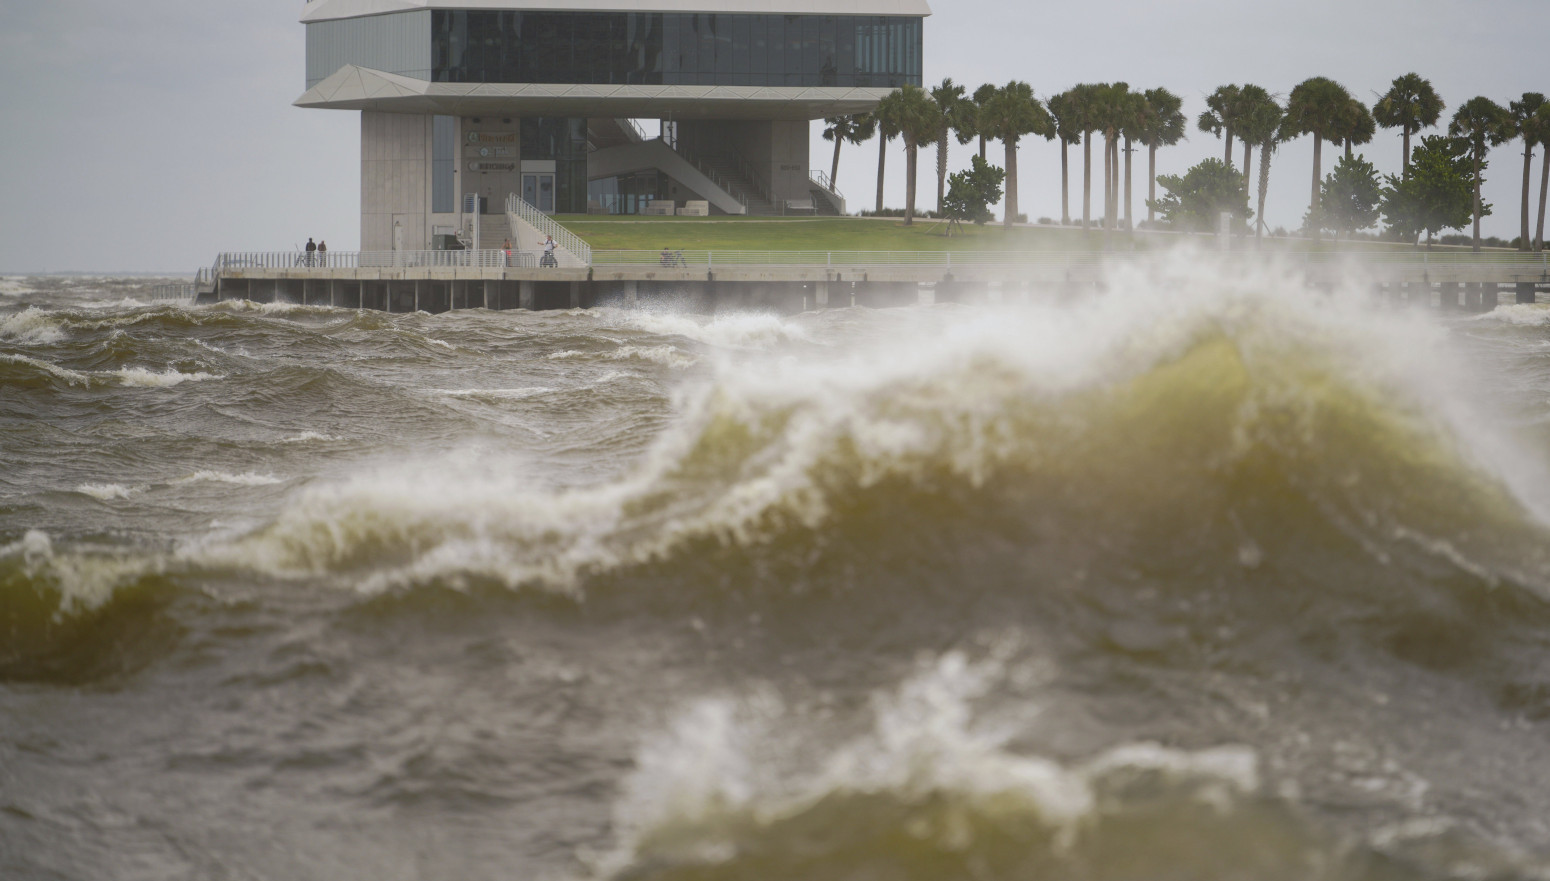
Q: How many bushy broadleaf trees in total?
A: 4